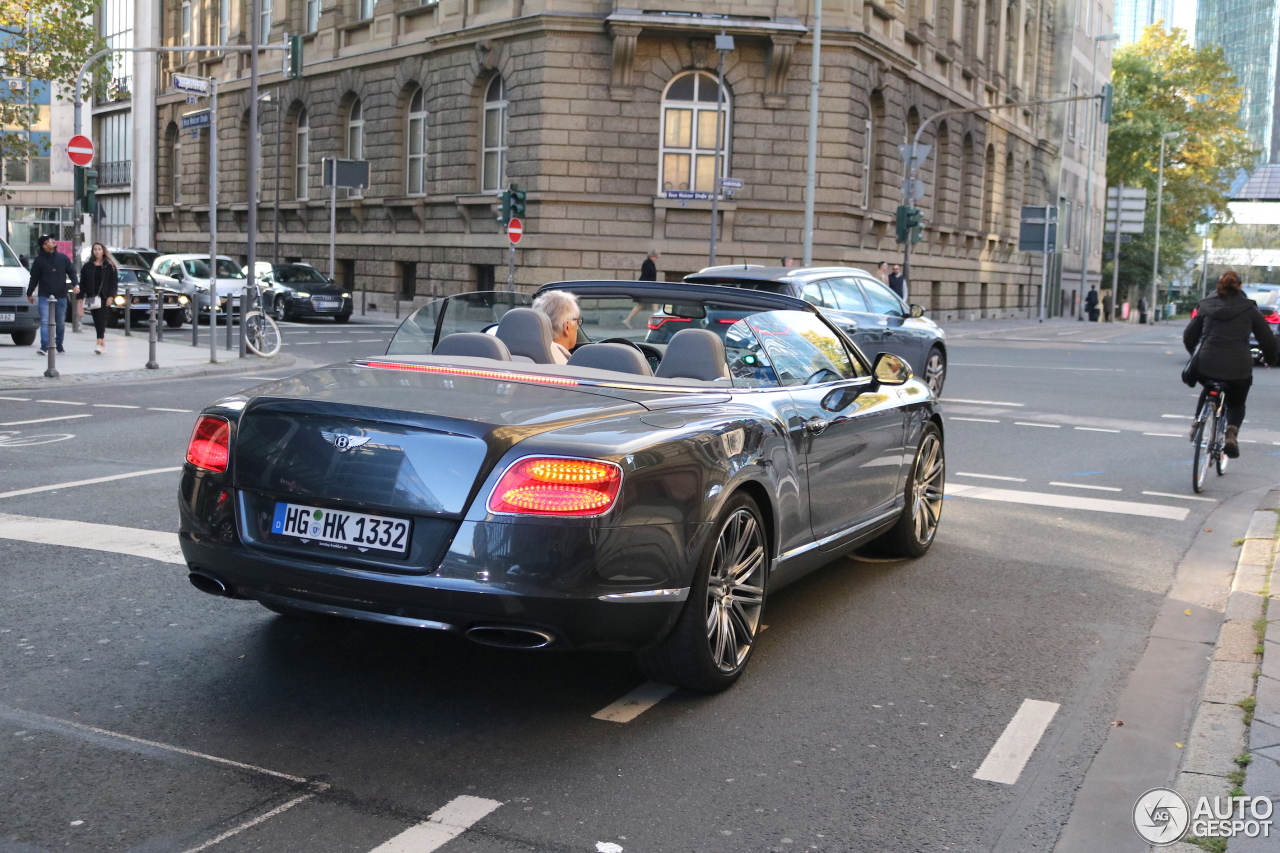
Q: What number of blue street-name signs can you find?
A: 4